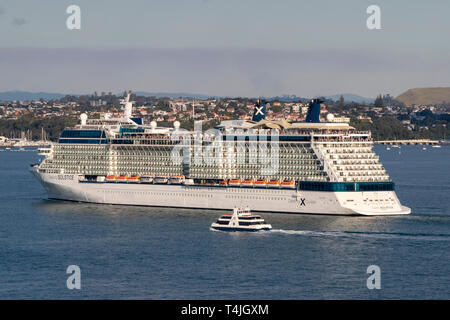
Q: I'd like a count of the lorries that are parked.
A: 0